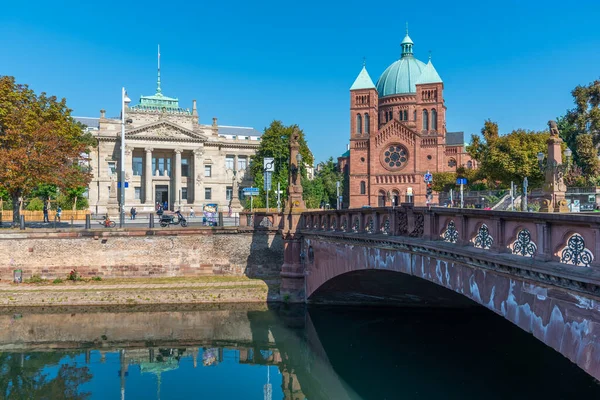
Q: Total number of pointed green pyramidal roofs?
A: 2